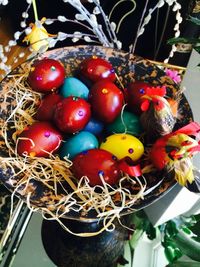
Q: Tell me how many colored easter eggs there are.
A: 13